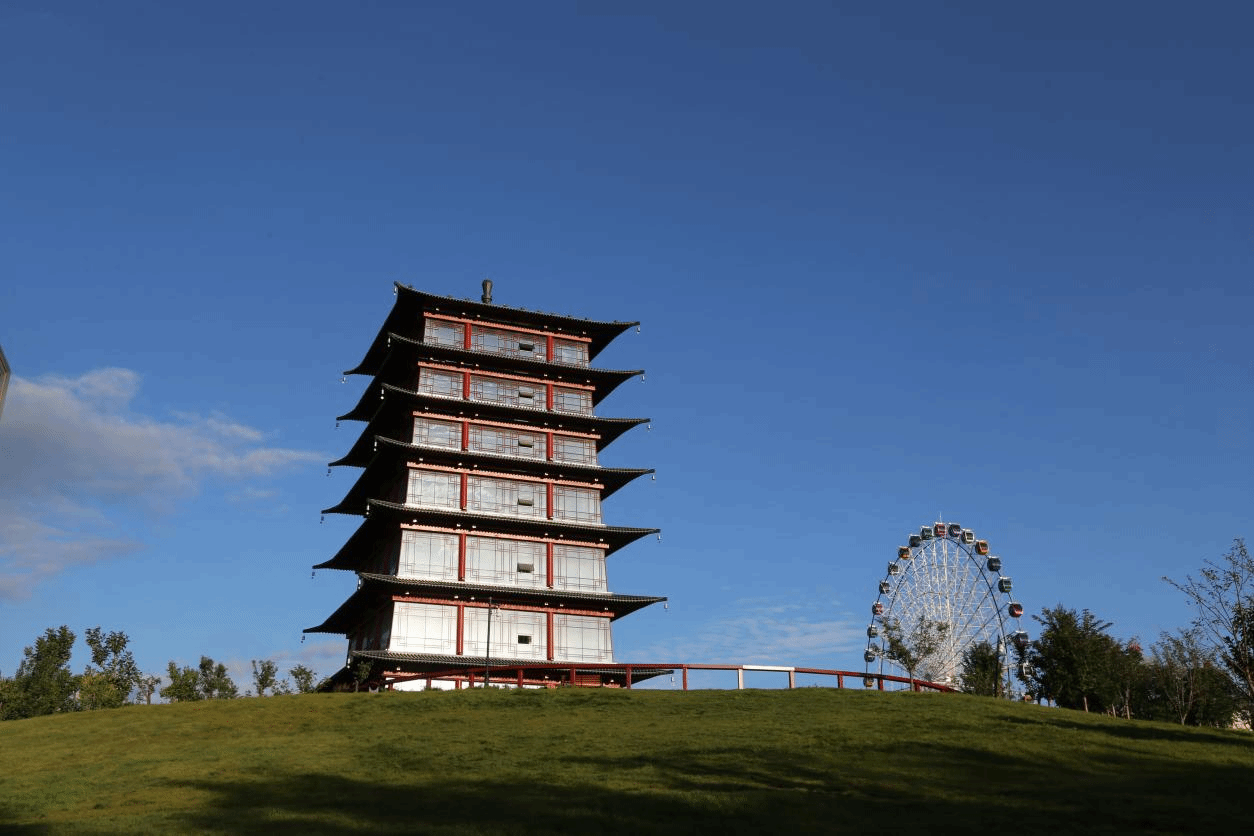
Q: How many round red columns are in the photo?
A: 12